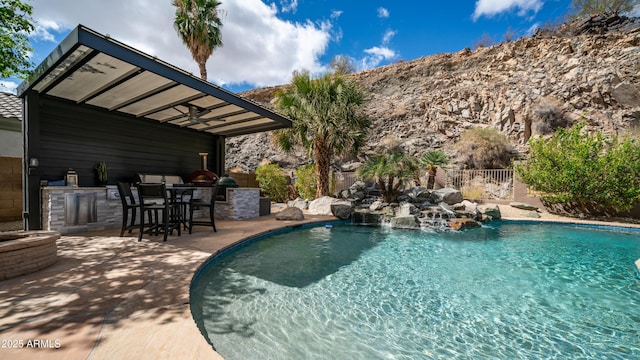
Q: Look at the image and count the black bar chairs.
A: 4